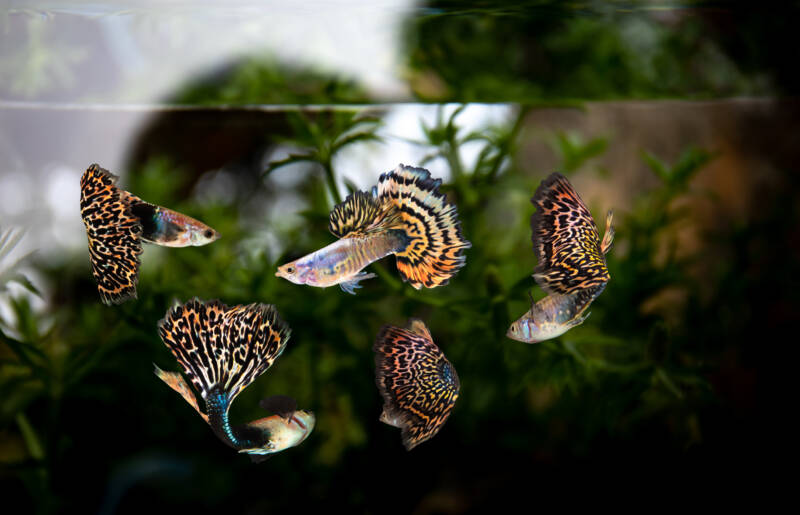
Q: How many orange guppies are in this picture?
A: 5